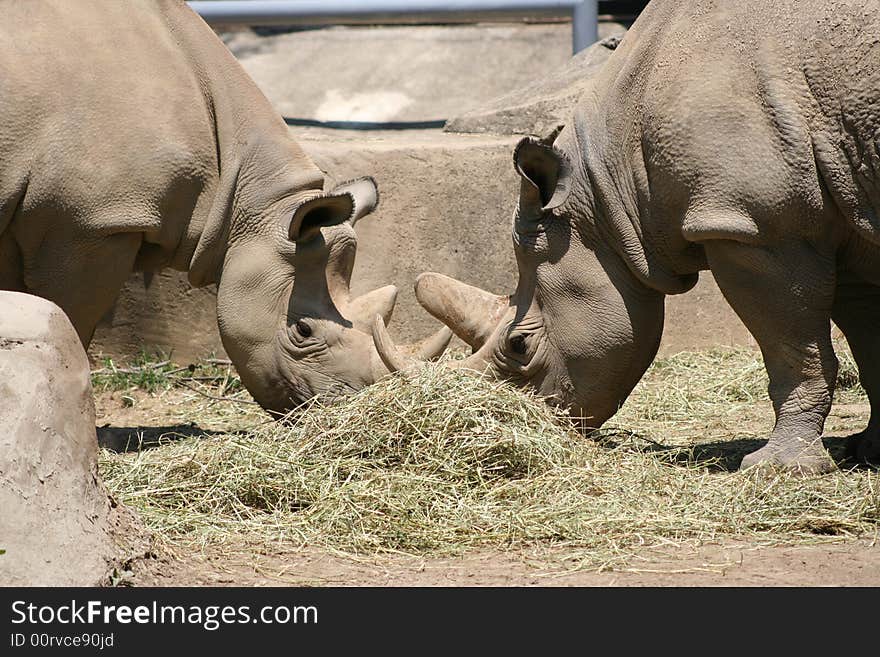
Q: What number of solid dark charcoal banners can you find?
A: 1